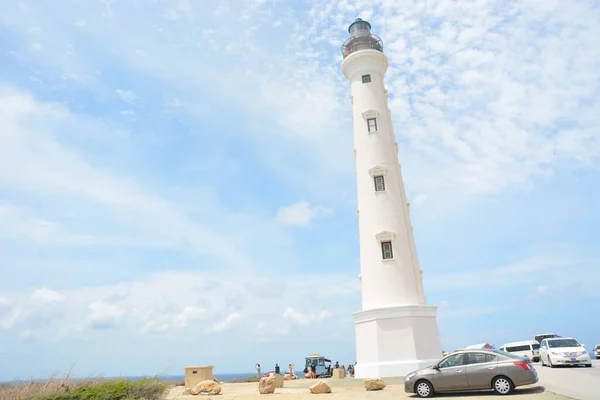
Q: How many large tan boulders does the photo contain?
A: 4